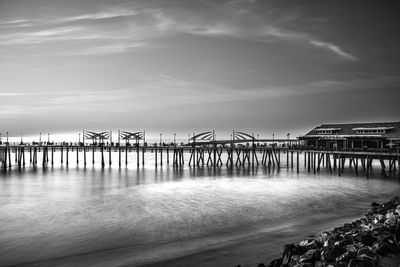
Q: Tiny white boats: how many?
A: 0